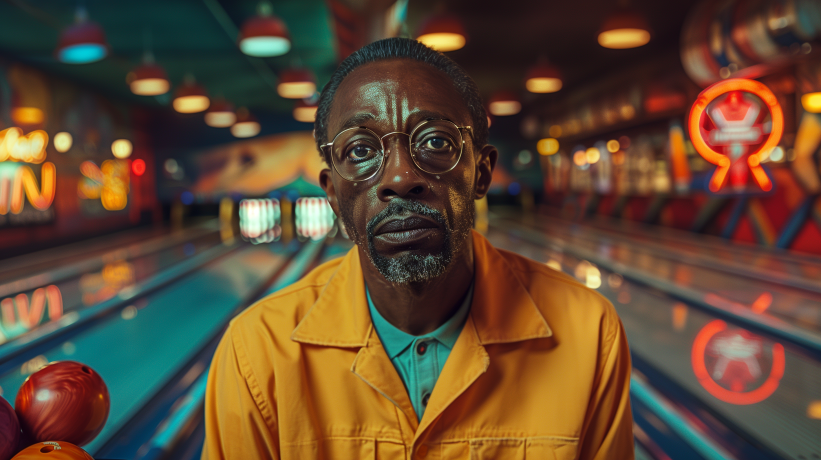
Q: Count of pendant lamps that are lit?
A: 12